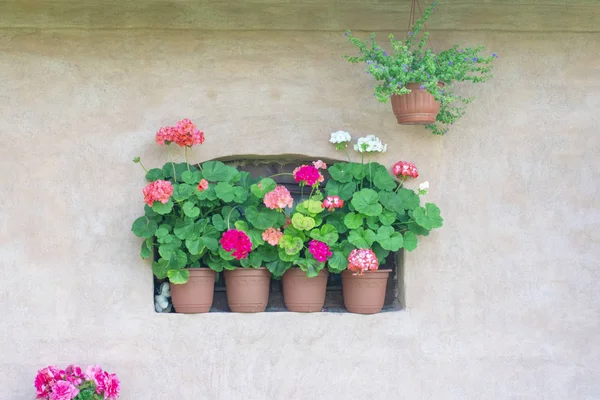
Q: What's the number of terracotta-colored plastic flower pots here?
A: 5